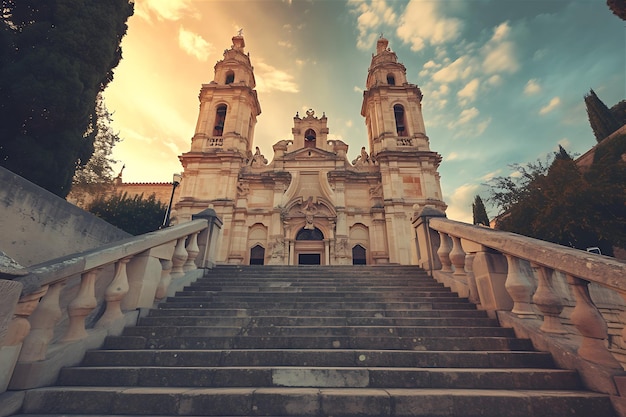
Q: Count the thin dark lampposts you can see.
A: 1